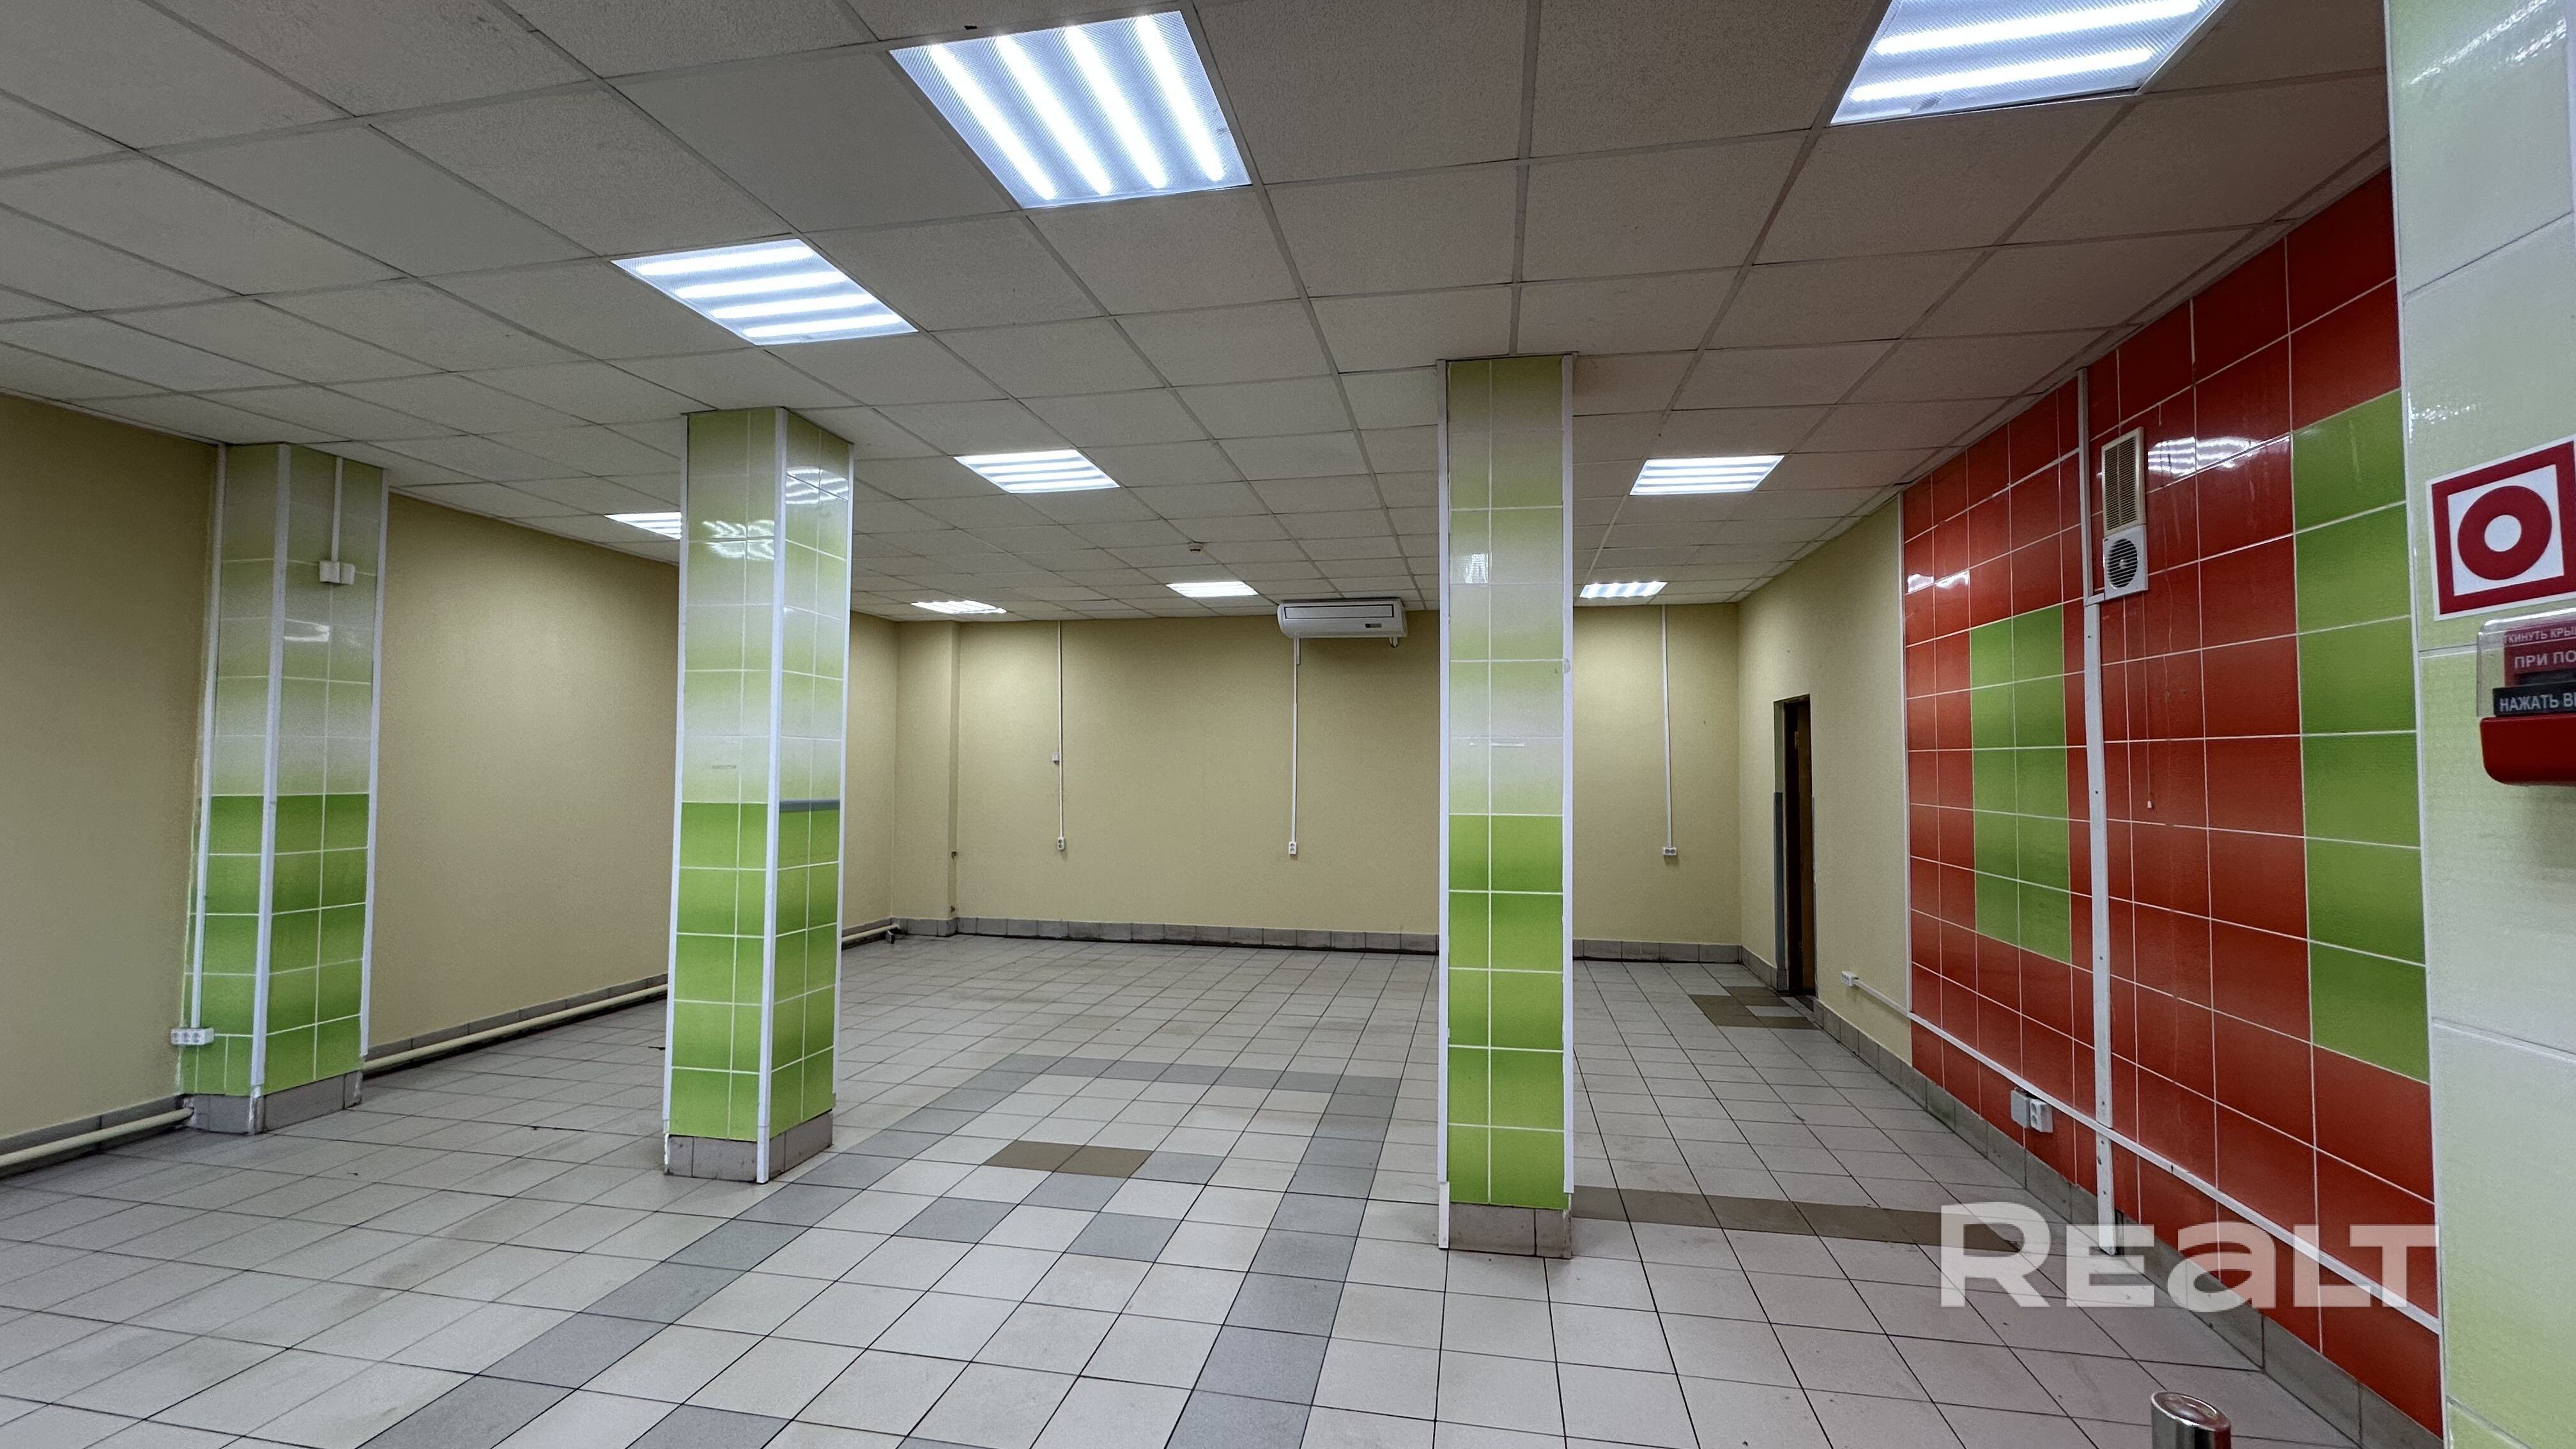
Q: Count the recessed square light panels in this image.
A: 9